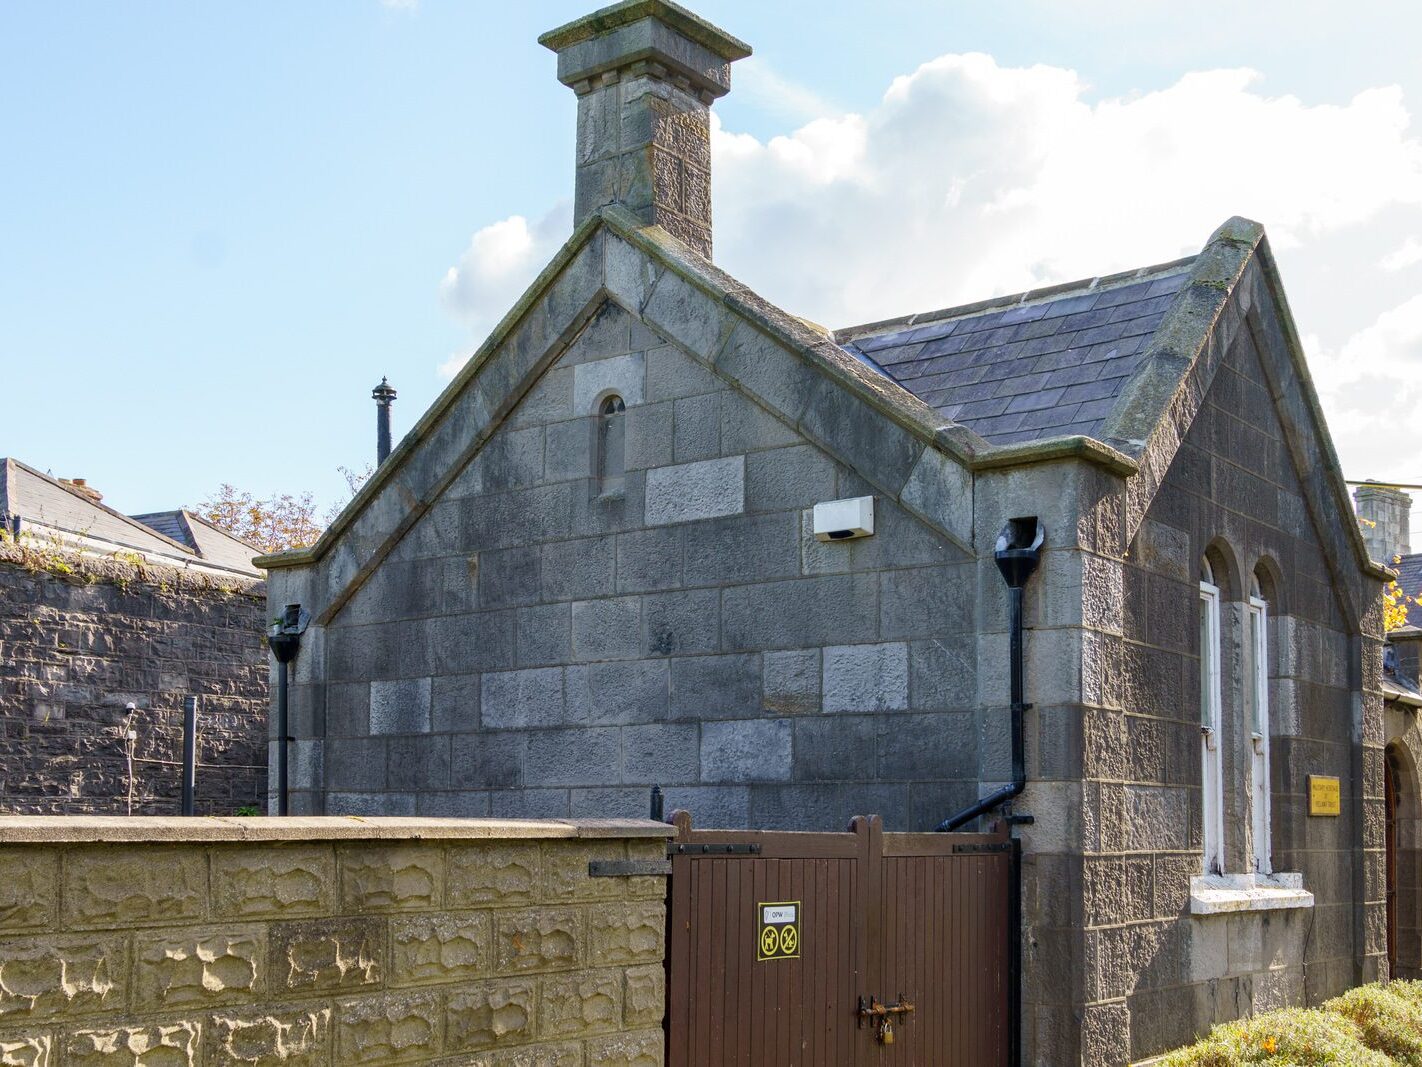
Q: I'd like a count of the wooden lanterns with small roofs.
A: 0